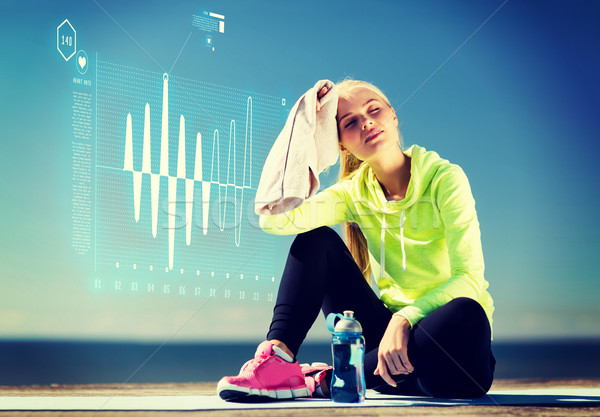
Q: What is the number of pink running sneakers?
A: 2